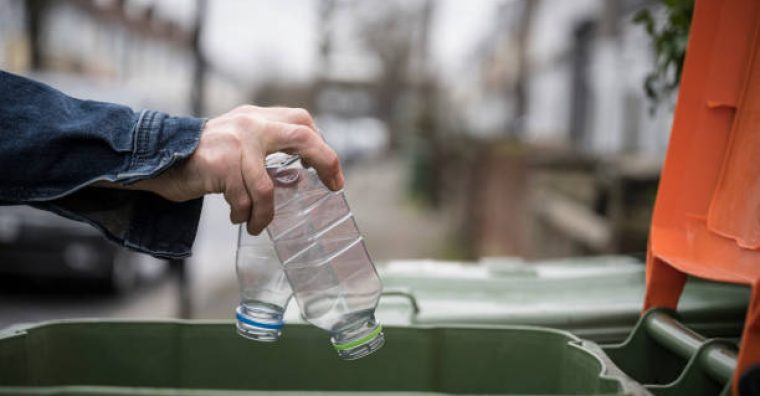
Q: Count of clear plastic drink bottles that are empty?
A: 2